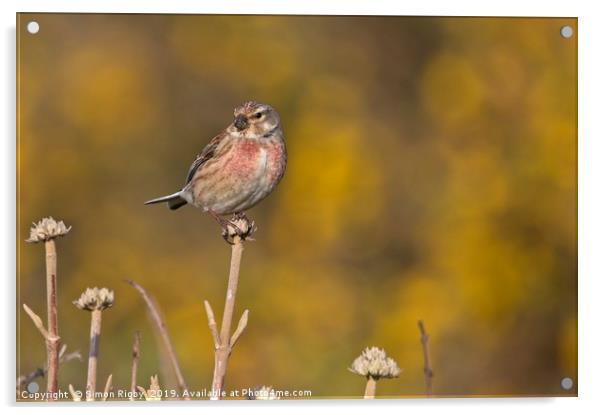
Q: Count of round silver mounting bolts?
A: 4